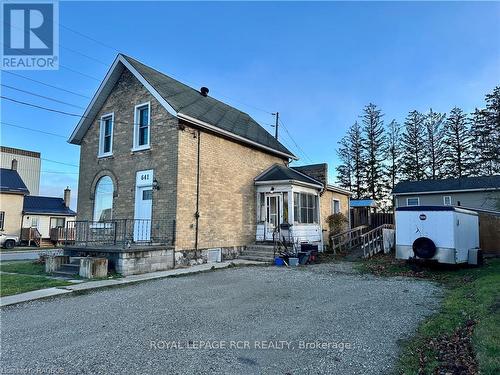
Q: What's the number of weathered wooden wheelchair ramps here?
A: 1